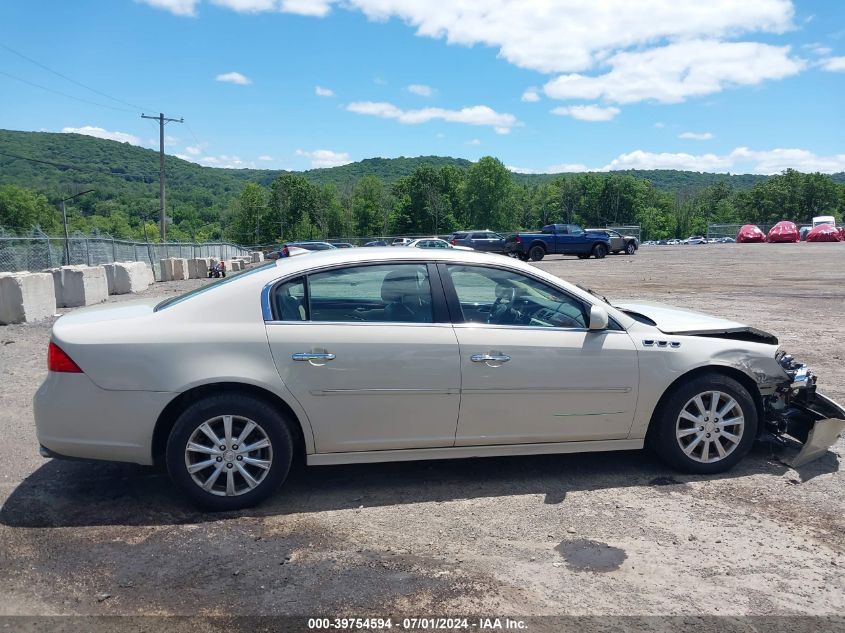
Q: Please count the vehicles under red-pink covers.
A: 3